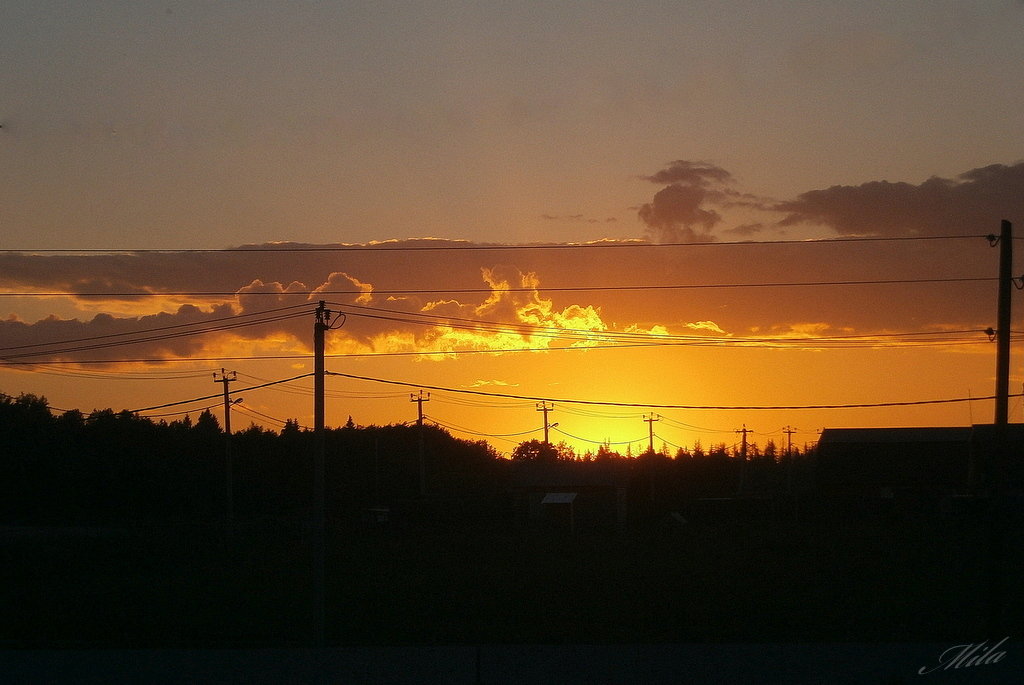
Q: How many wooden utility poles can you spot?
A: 8